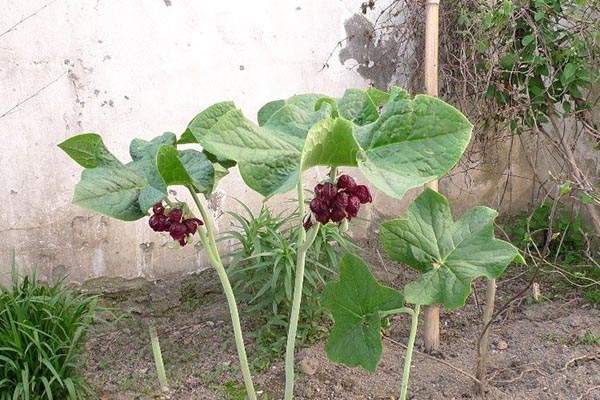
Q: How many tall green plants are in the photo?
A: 3